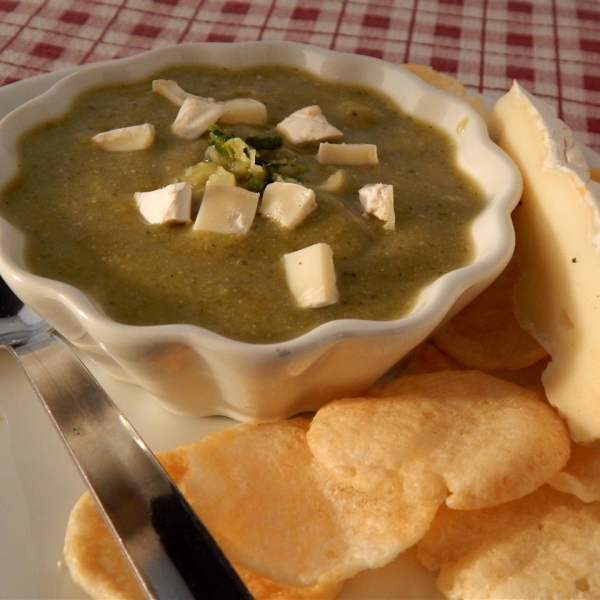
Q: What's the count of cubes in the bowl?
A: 11